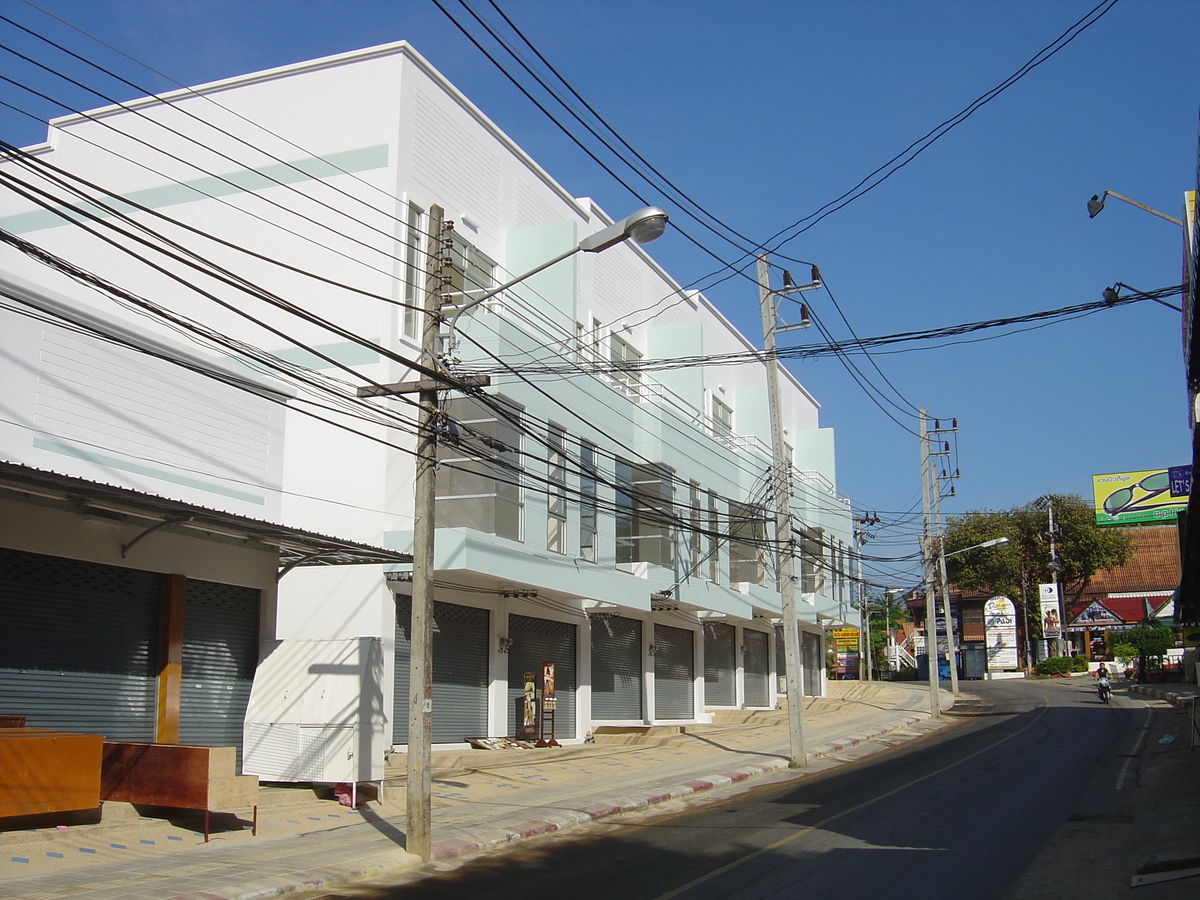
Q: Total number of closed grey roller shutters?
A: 10